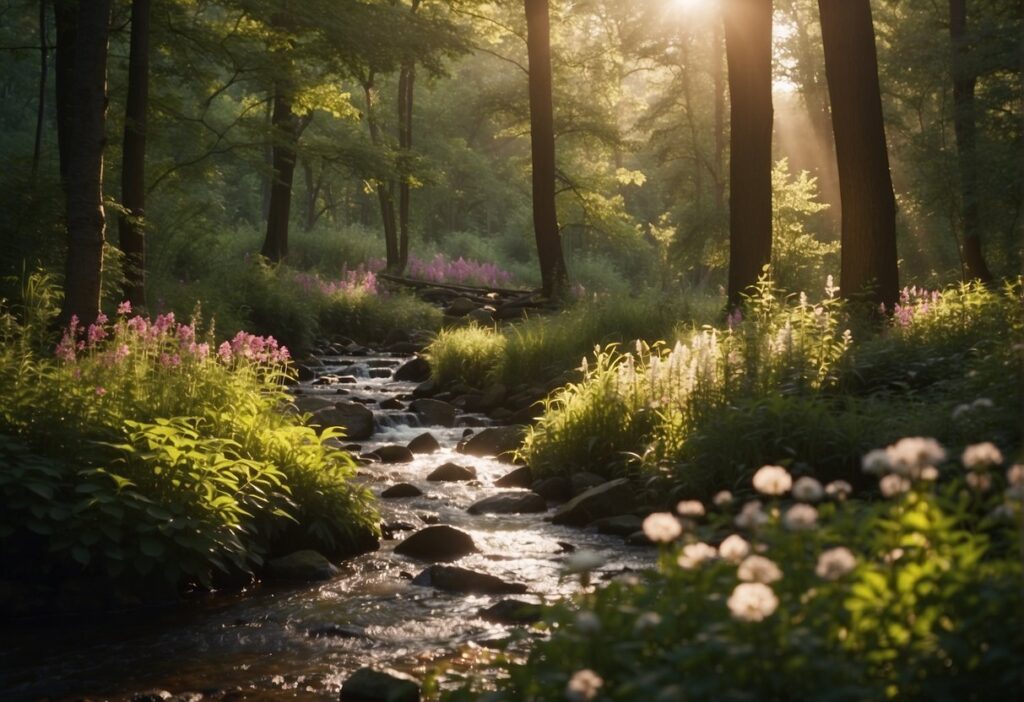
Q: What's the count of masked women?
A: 0